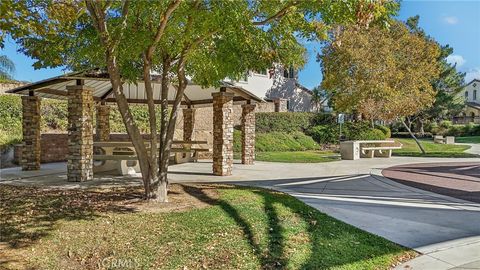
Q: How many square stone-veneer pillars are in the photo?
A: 6